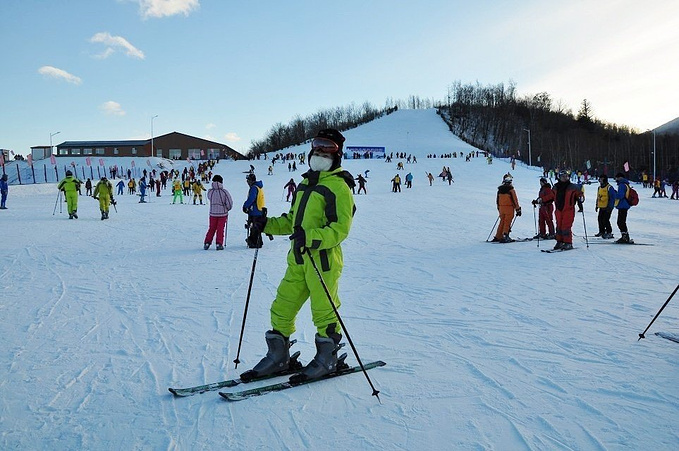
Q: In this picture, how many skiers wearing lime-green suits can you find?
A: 3